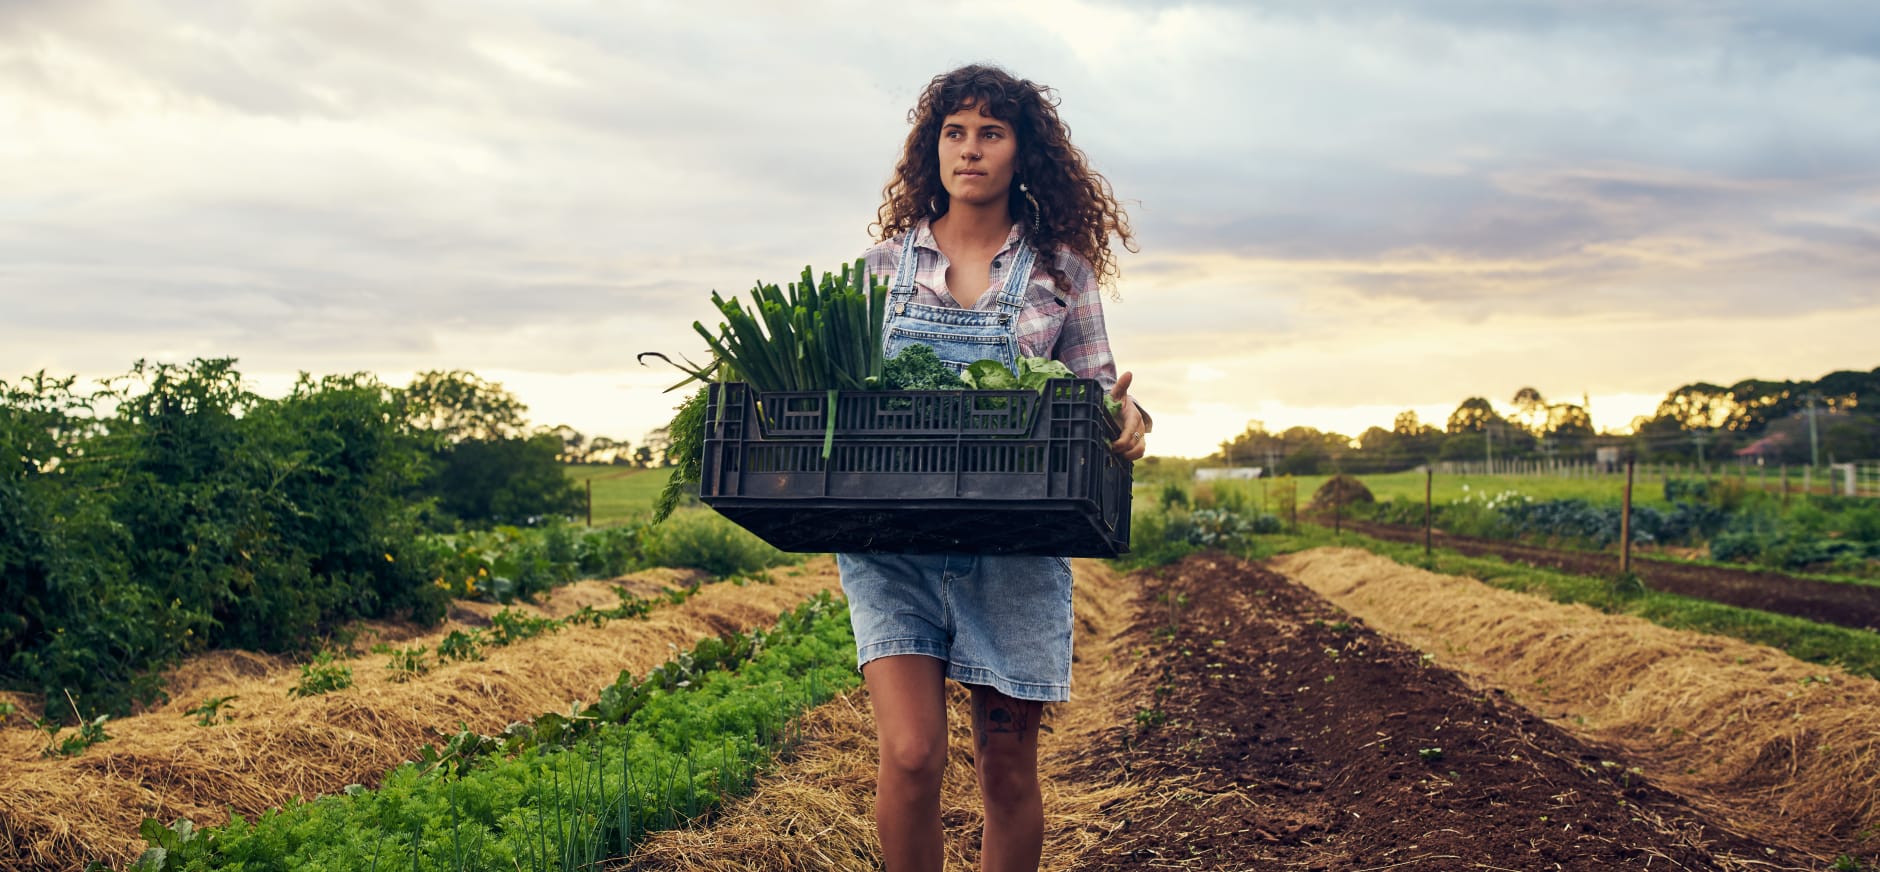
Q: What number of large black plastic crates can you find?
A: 1